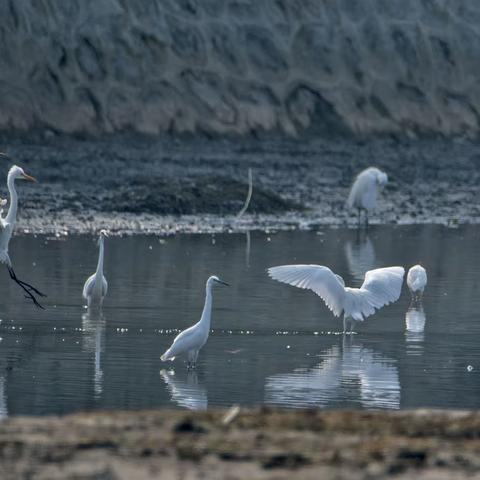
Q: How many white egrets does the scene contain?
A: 6